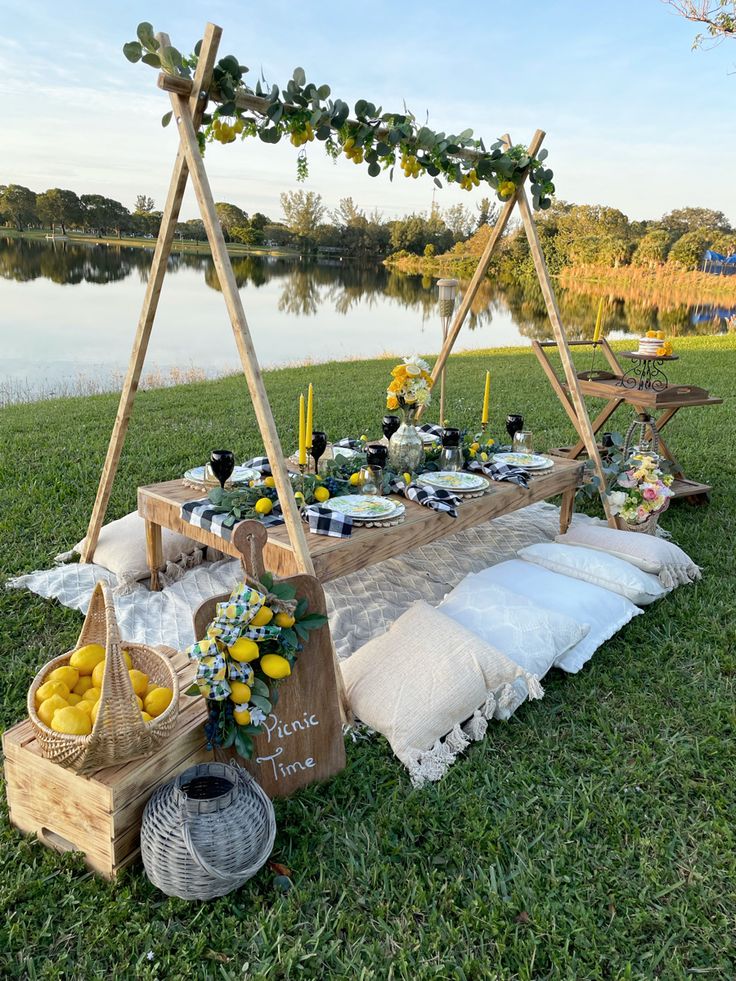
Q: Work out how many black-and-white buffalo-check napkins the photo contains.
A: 6